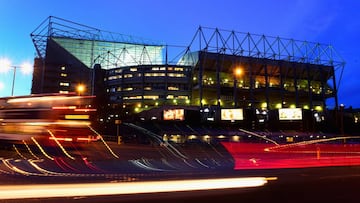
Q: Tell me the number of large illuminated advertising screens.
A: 3